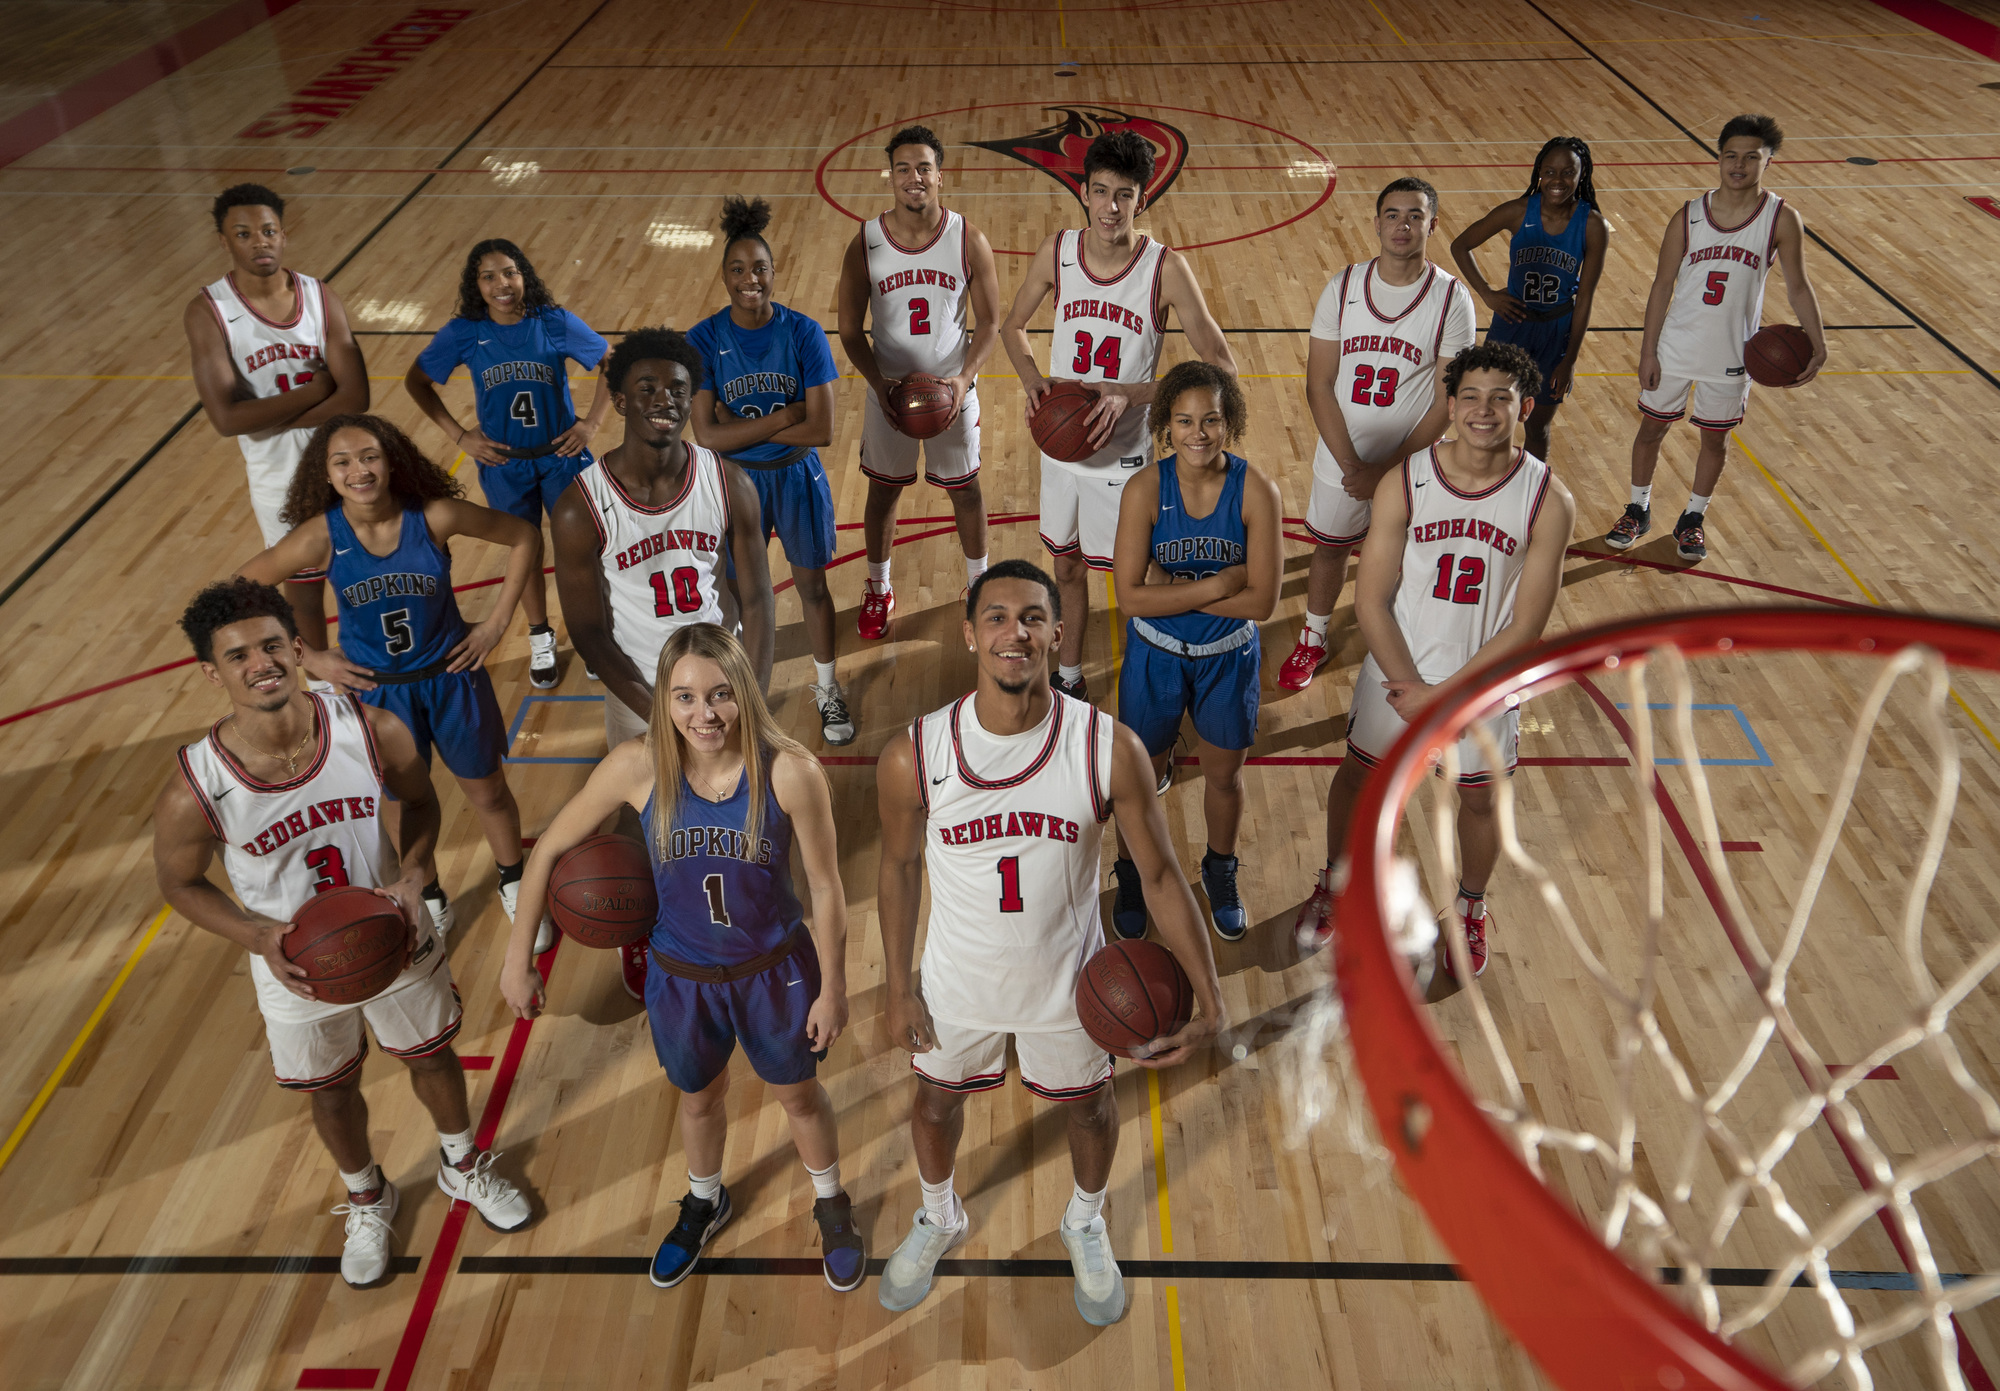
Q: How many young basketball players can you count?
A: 15